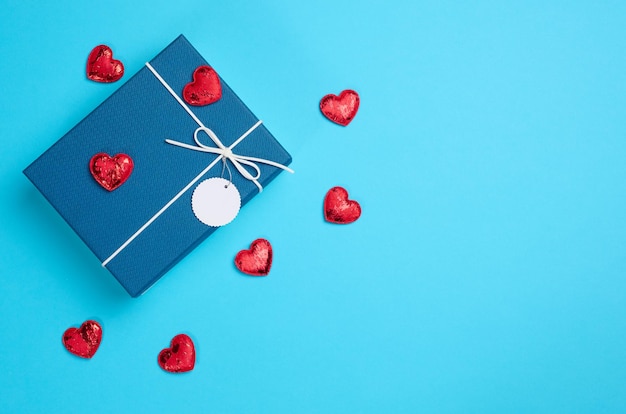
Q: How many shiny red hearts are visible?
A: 8